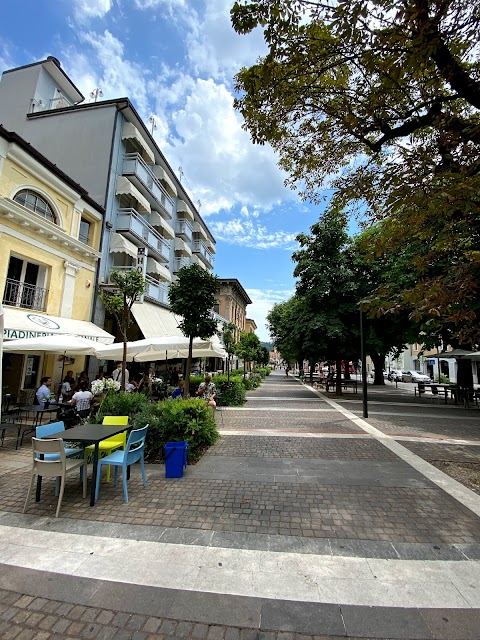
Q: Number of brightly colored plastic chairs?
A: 3